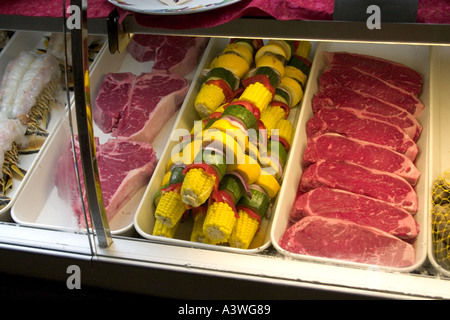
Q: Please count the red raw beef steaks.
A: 11